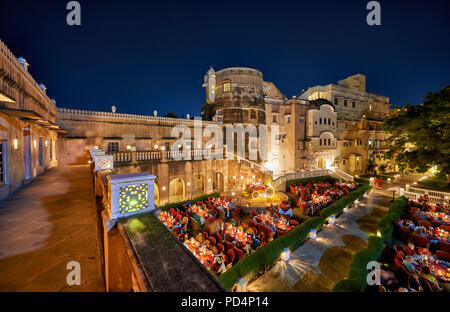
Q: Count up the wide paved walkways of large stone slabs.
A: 2